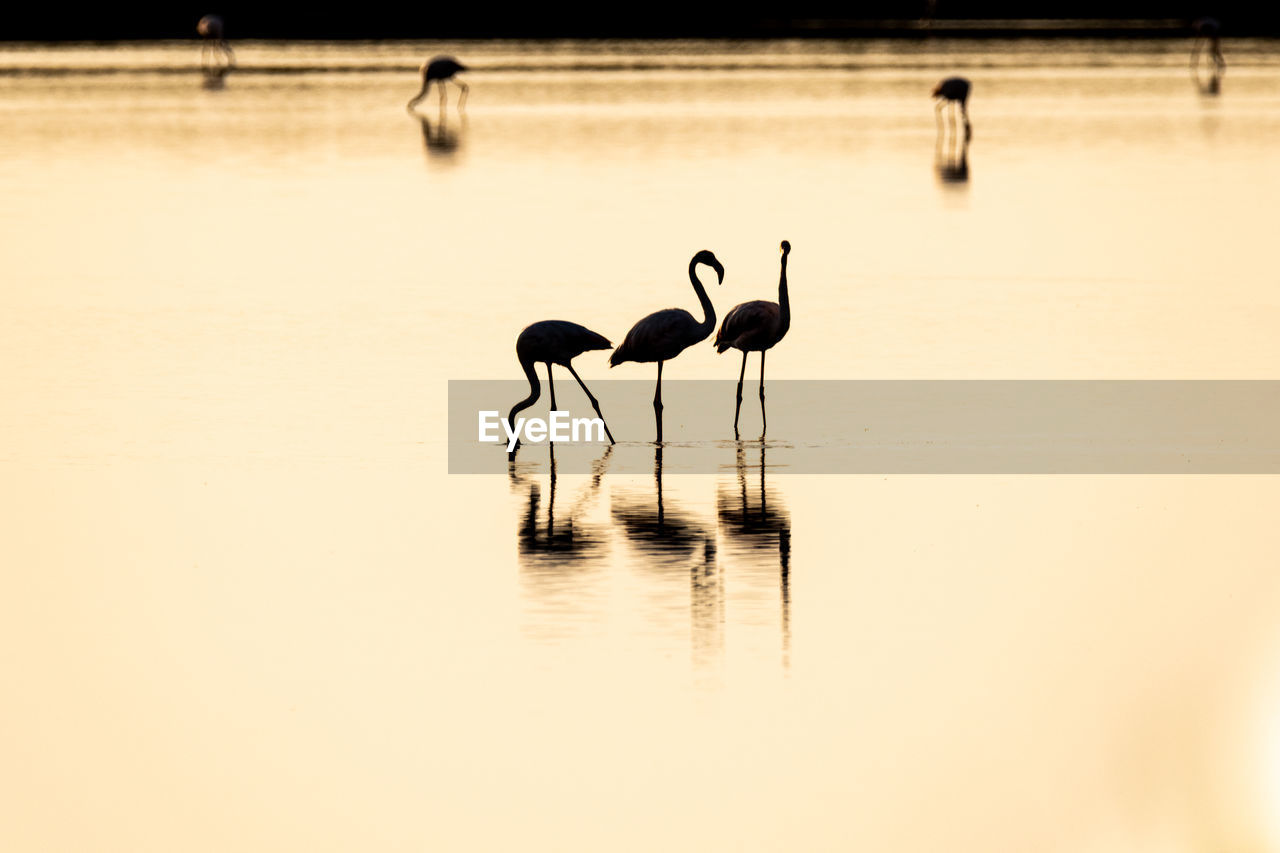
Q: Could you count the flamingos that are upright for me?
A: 2